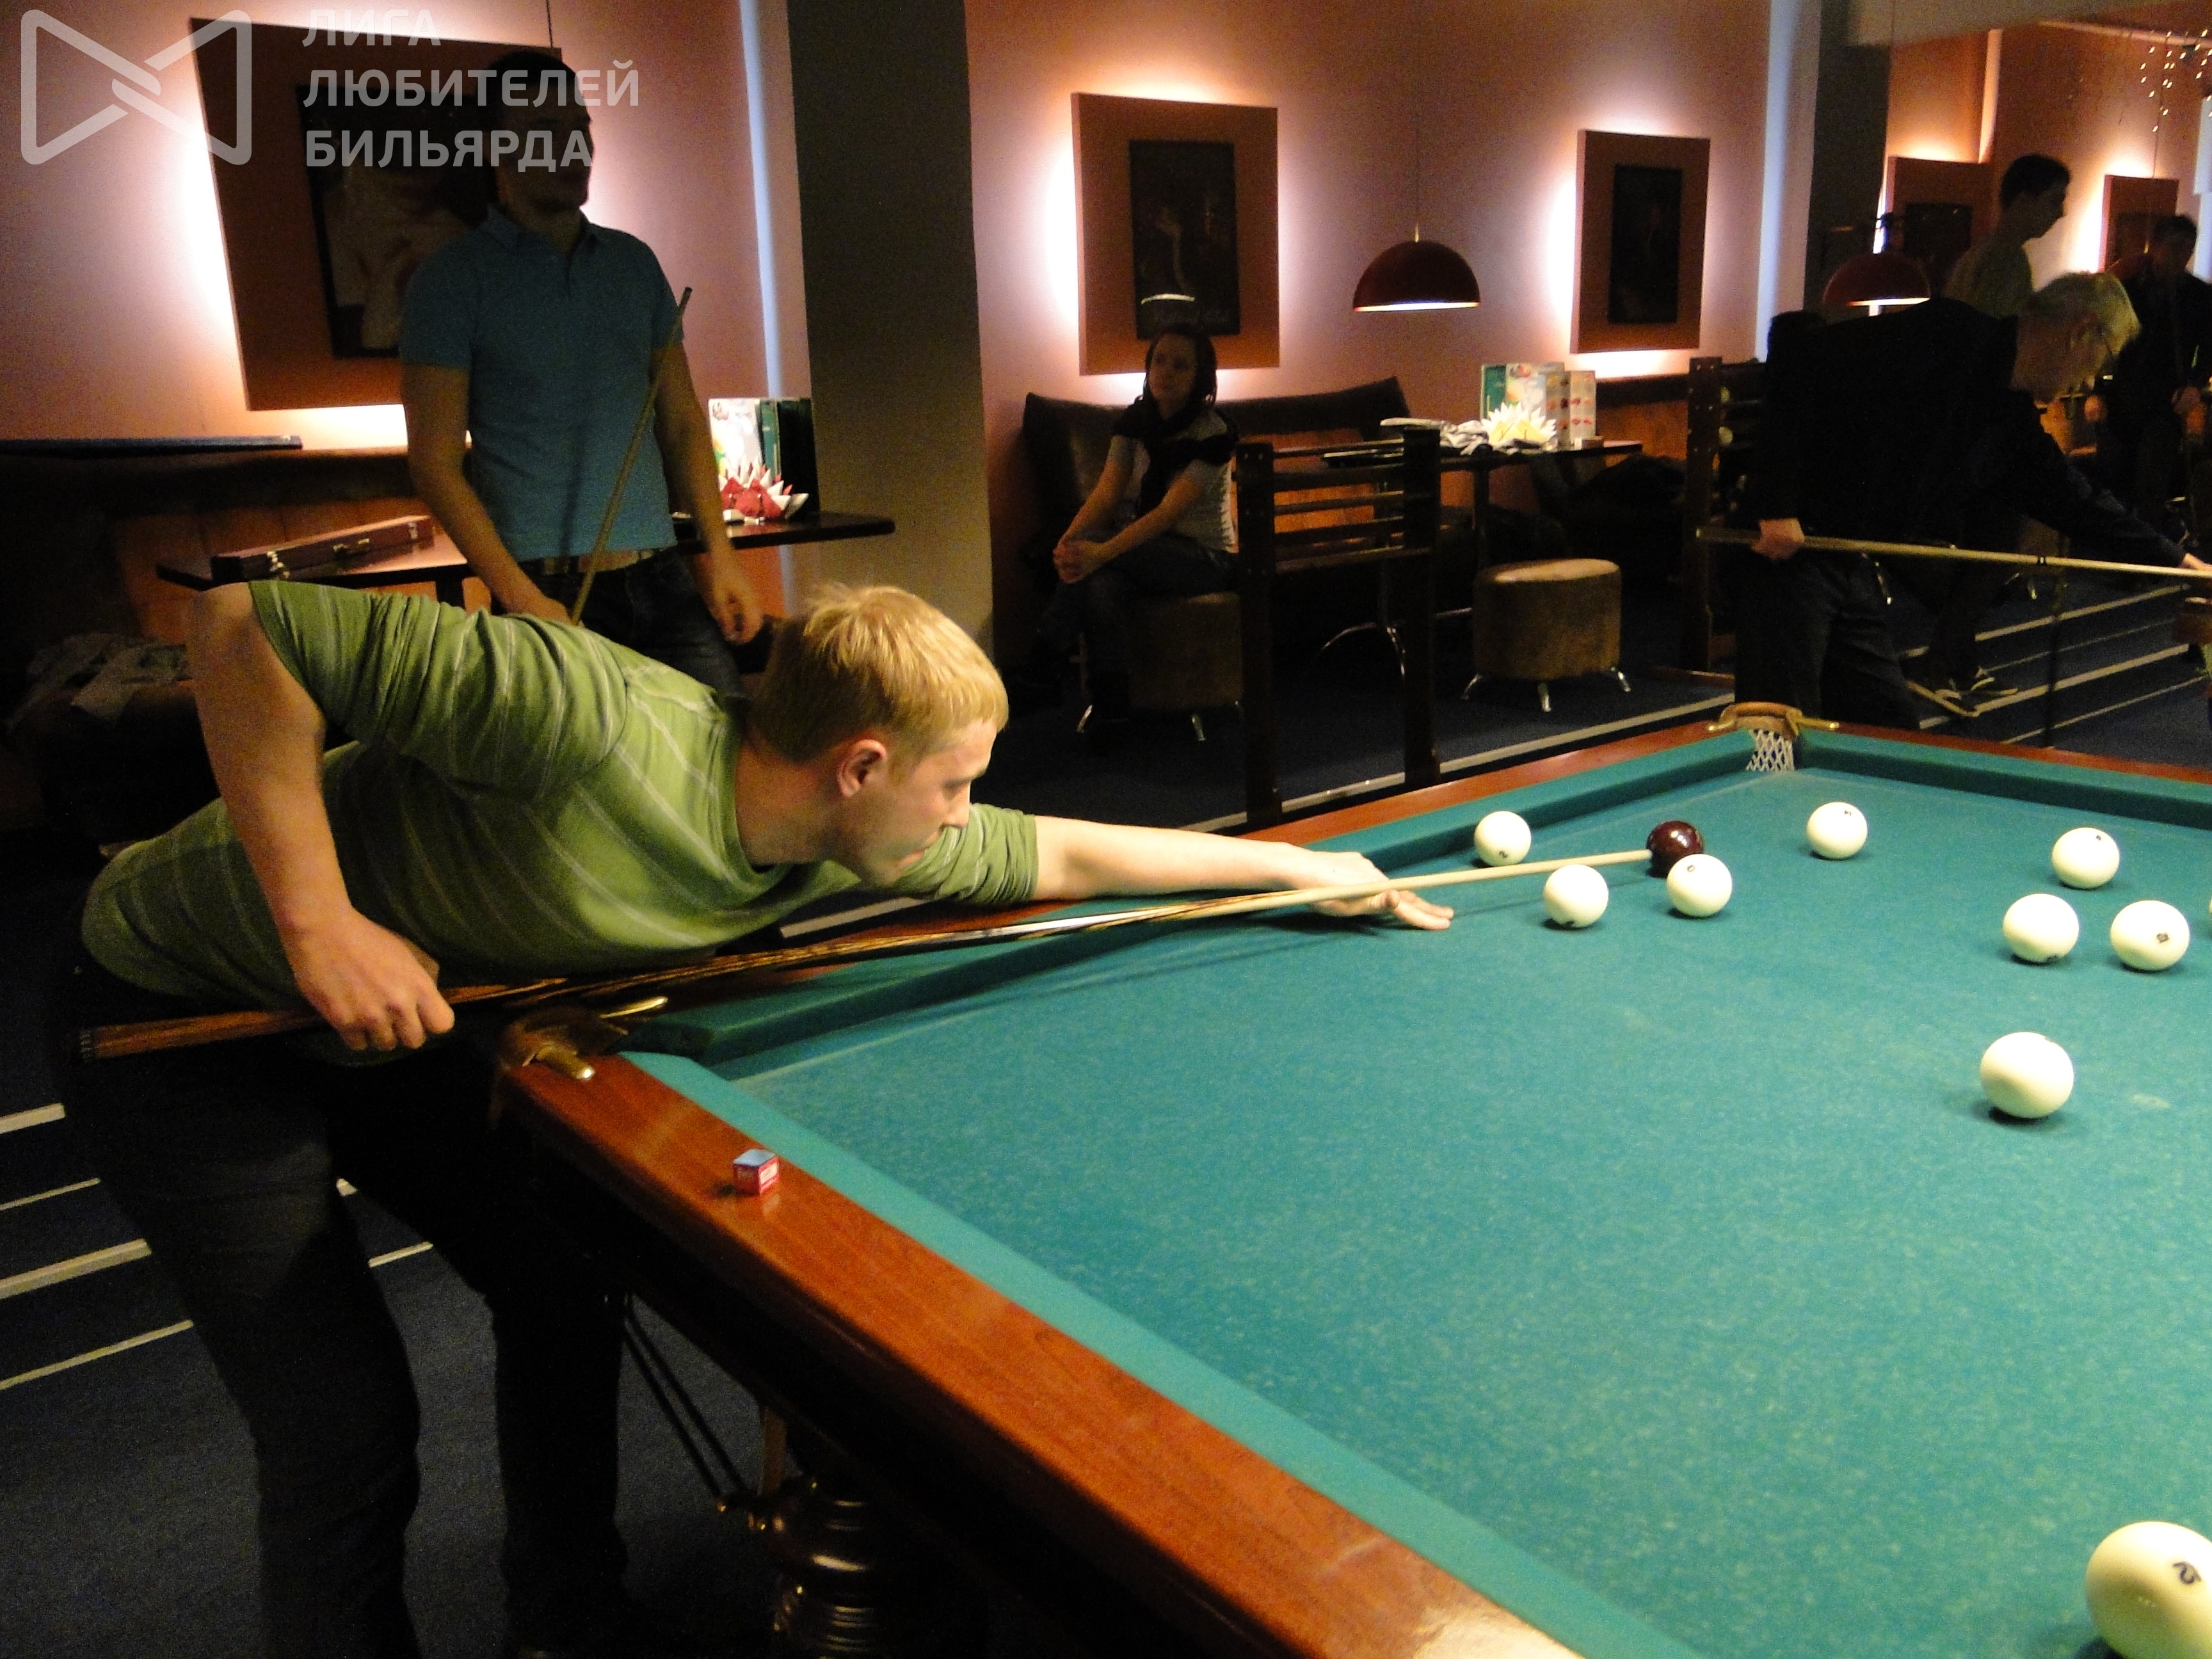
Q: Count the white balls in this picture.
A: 9